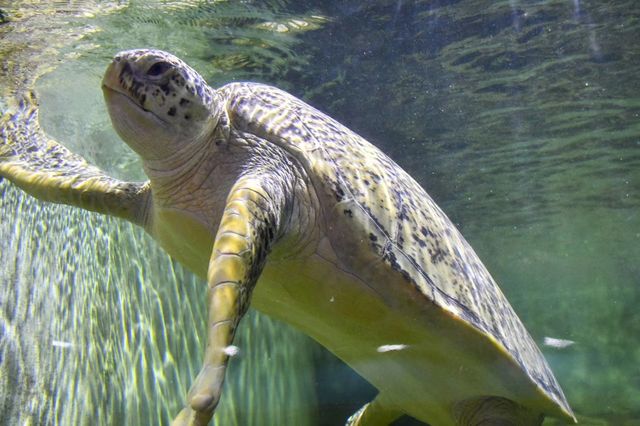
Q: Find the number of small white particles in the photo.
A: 4